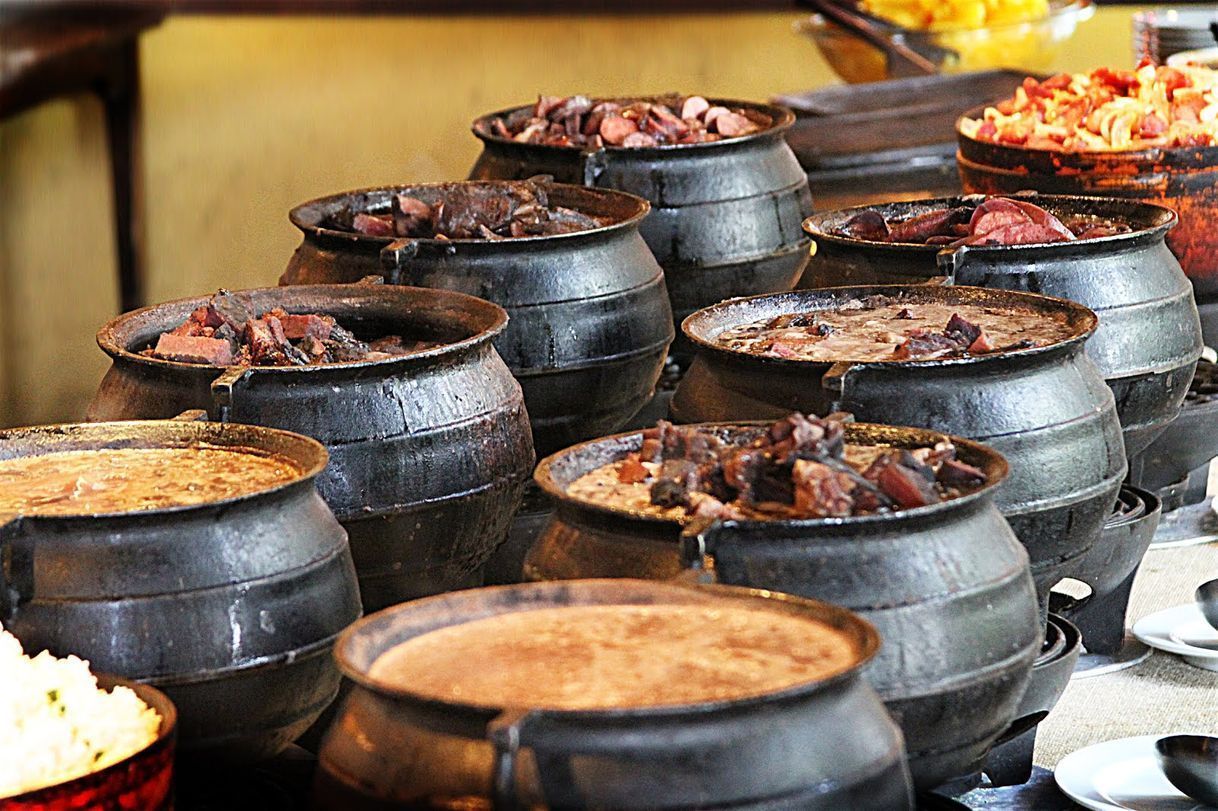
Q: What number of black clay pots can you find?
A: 8